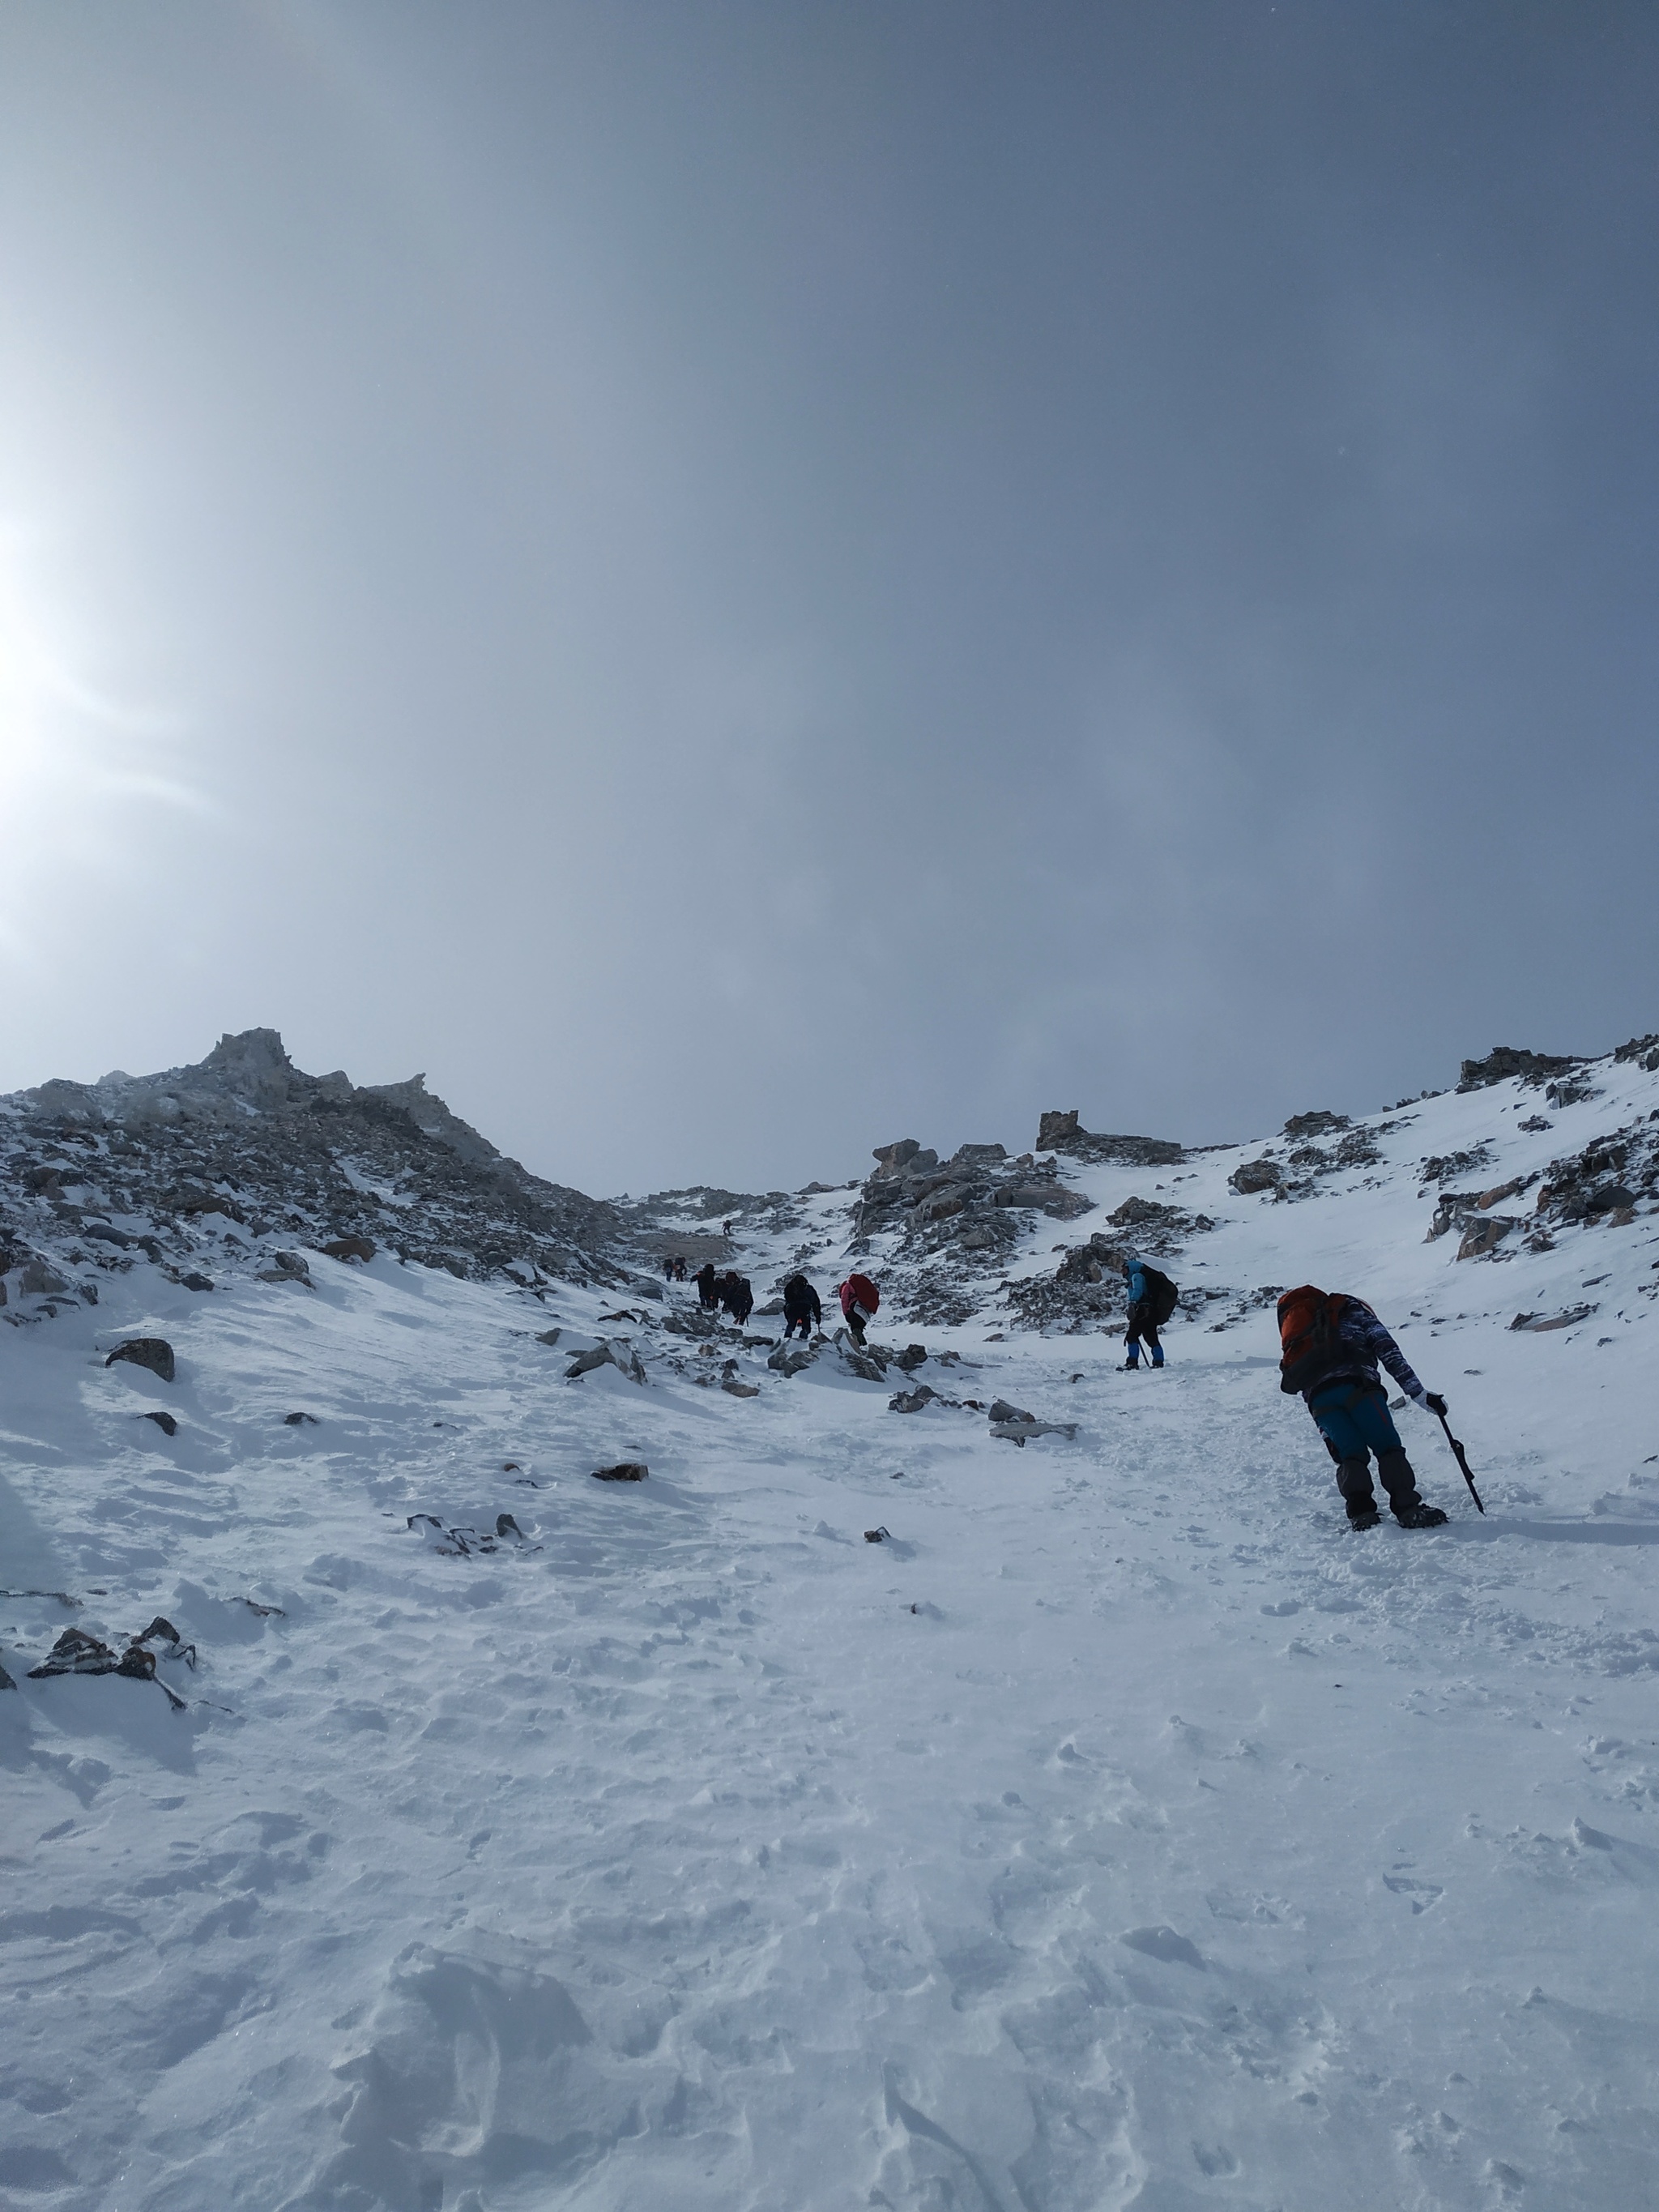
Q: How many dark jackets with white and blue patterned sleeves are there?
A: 1